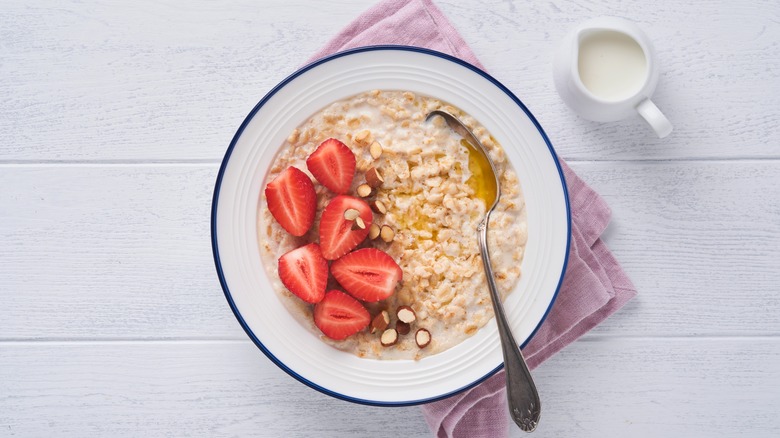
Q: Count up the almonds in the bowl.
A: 13